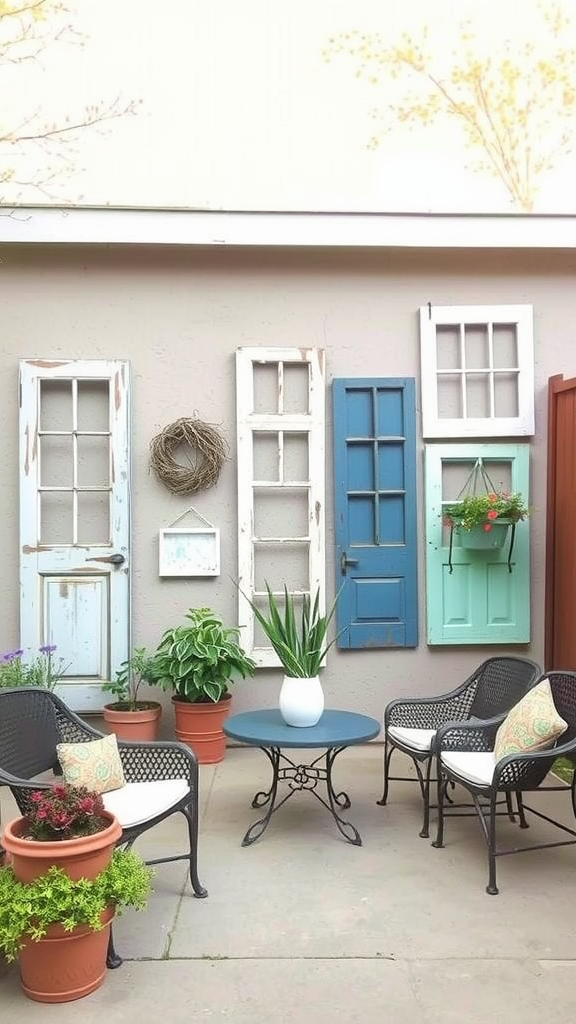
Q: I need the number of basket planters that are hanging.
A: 1